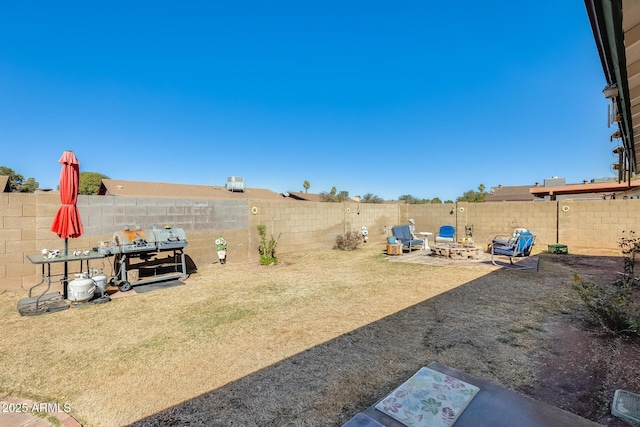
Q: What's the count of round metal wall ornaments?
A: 4